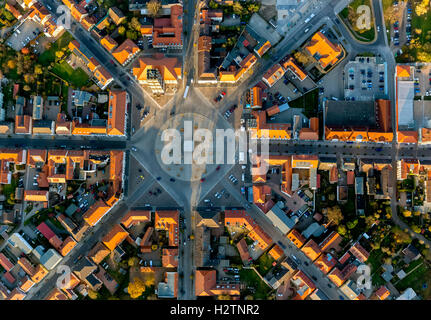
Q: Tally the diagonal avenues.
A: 4